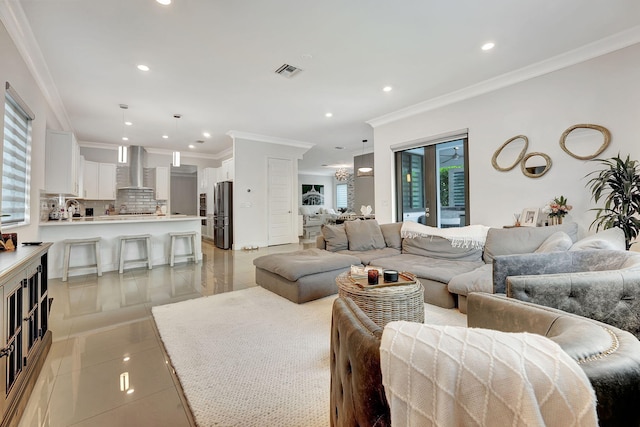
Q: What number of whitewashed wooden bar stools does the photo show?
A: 3